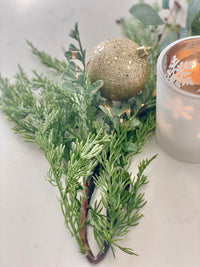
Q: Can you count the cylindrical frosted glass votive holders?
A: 1